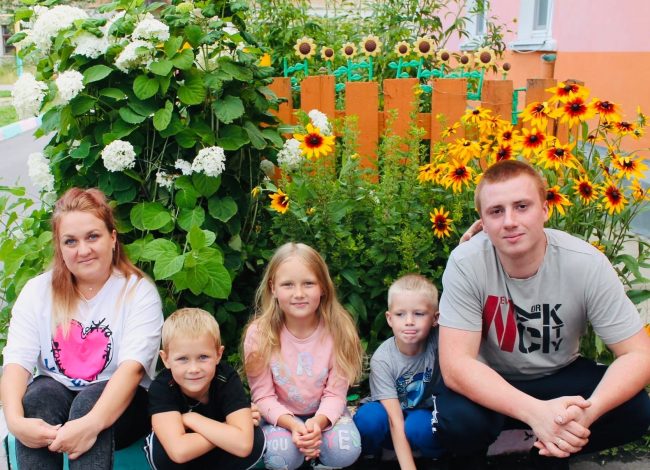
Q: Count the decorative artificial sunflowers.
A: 10